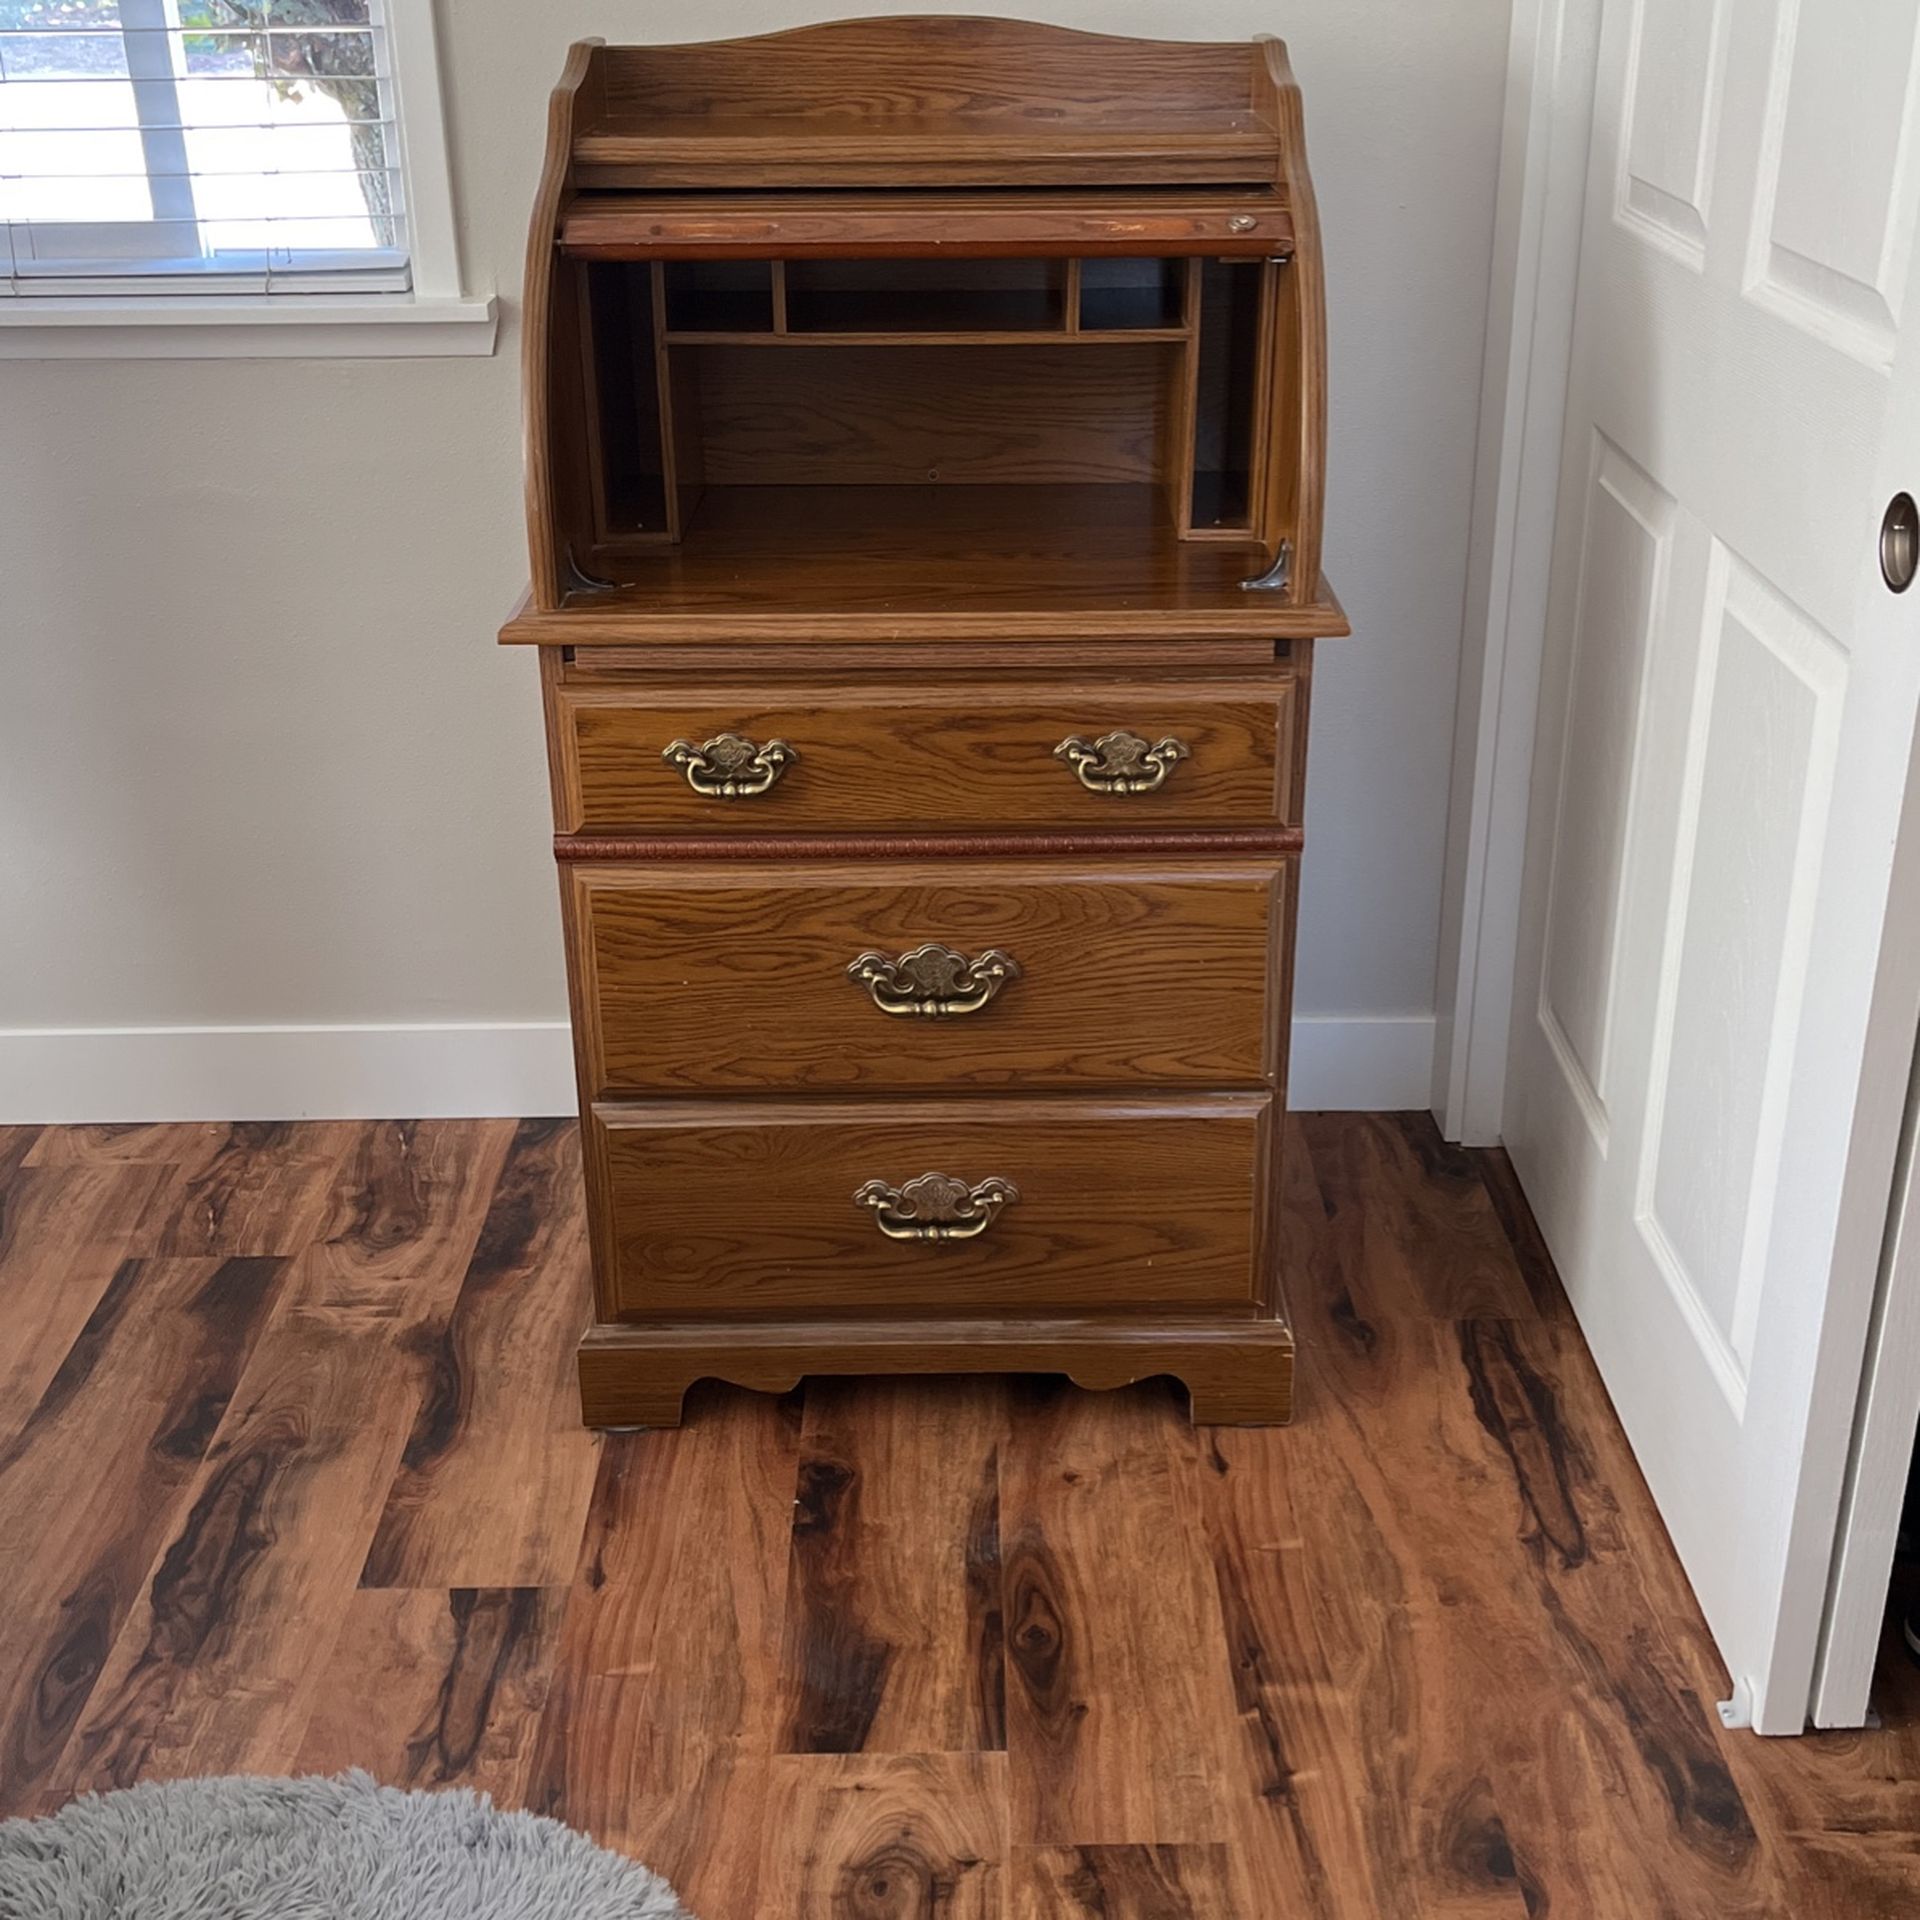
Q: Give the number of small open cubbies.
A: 5